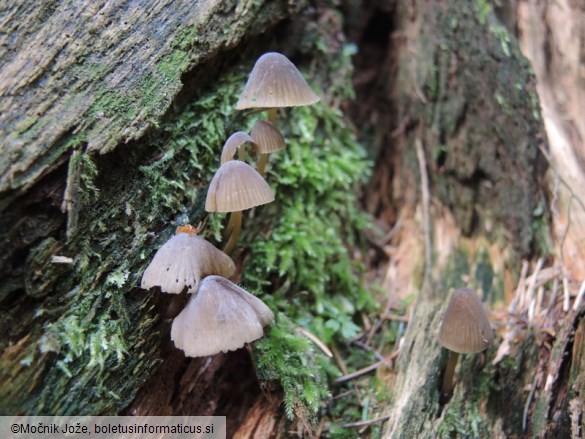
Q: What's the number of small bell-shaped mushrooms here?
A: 7